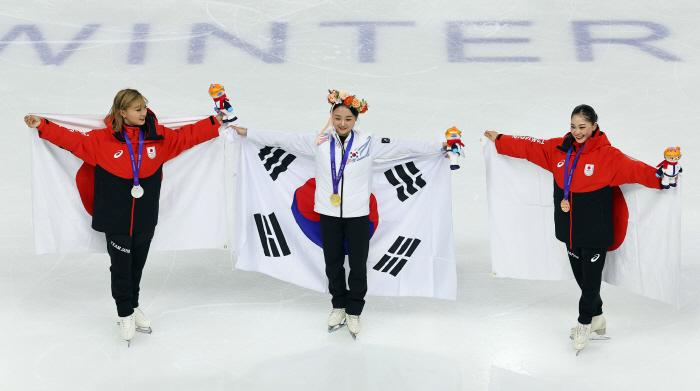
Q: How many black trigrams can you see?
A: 4